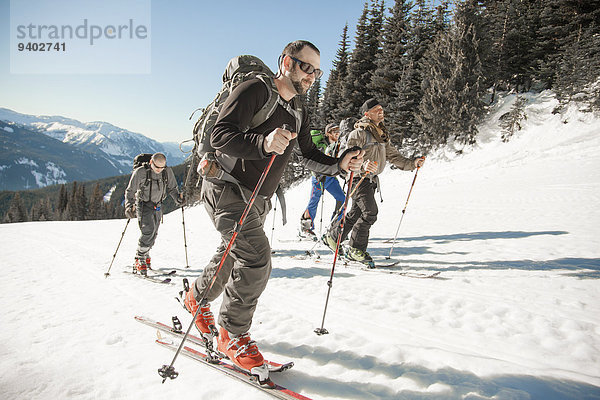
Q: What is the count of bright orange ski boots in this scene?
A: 2